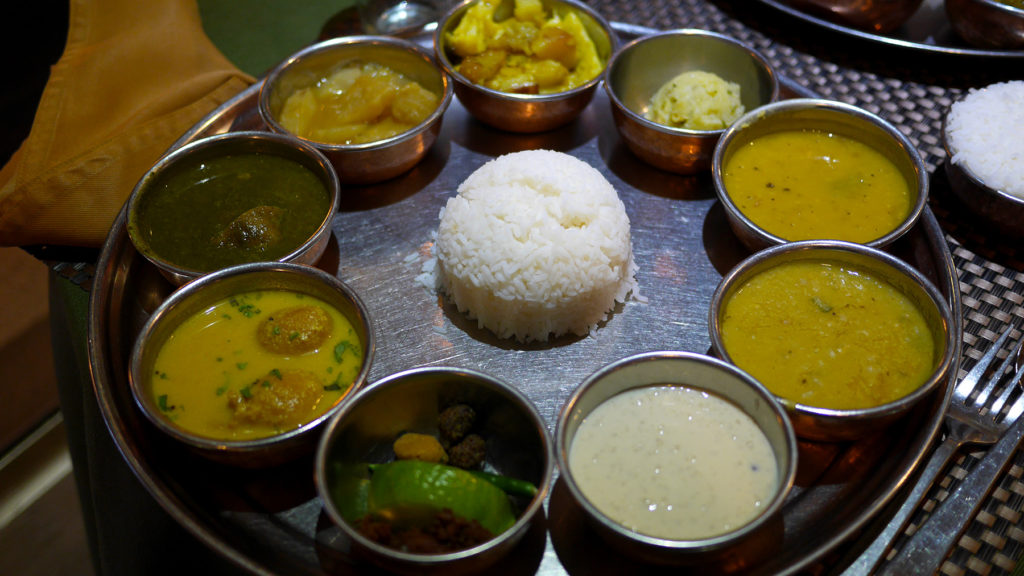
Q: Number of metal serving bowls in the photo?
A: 12